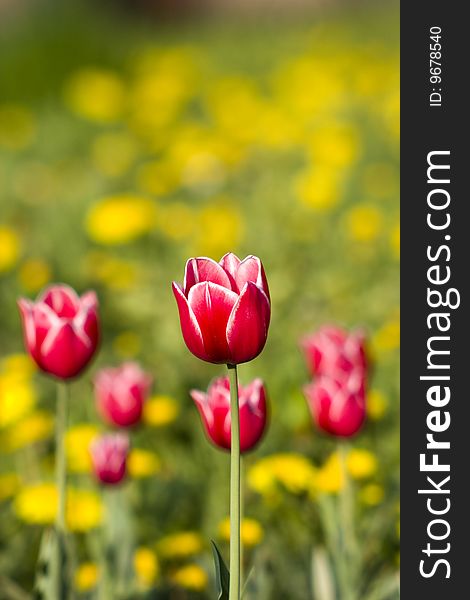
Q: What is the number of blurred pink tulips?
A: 6